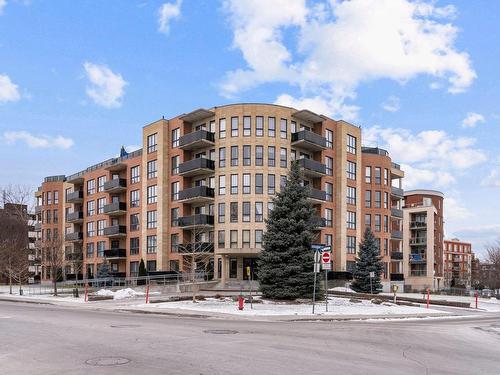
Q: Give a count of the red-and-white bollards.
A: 4